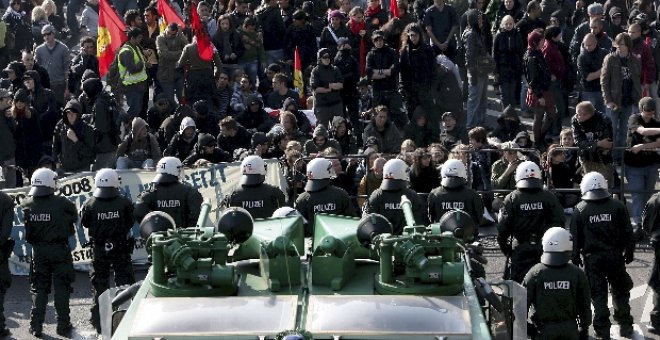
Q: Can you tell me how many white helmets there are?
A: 11